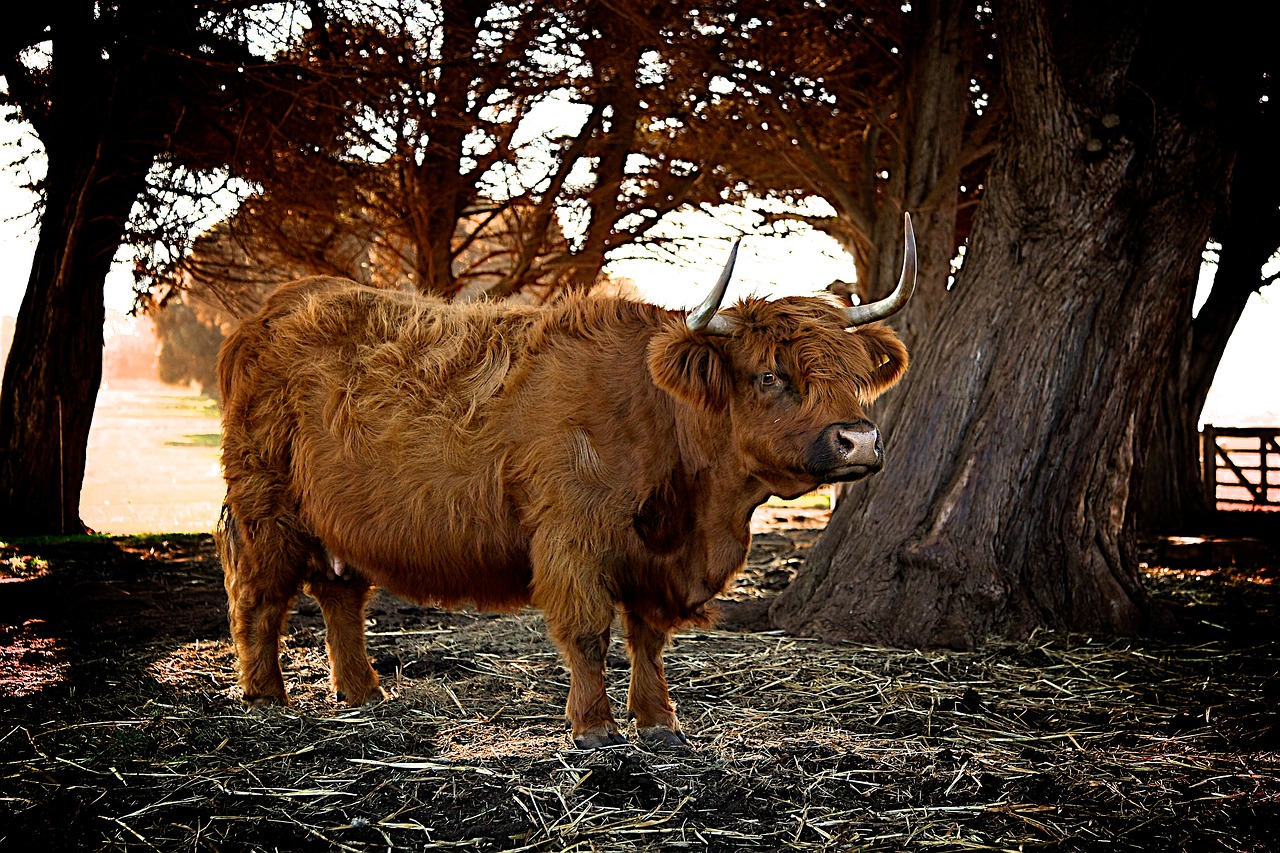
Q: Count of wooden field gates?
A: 1